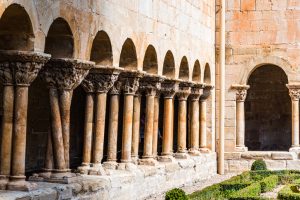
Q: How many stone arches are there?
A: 10